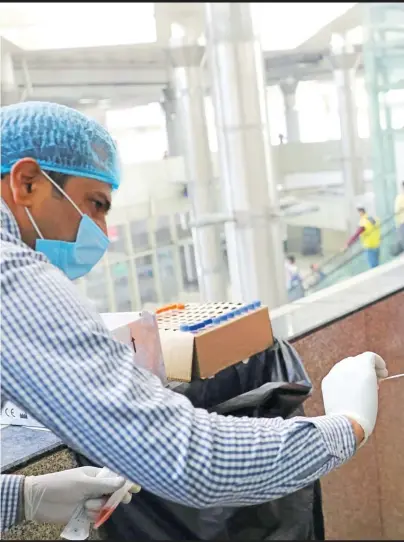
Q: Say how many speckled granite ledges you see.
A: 1